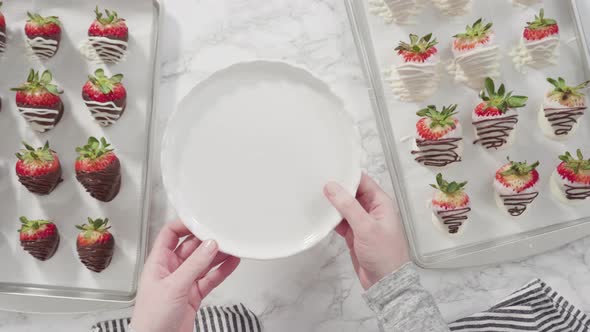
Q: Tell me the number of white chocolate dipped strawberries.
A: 12